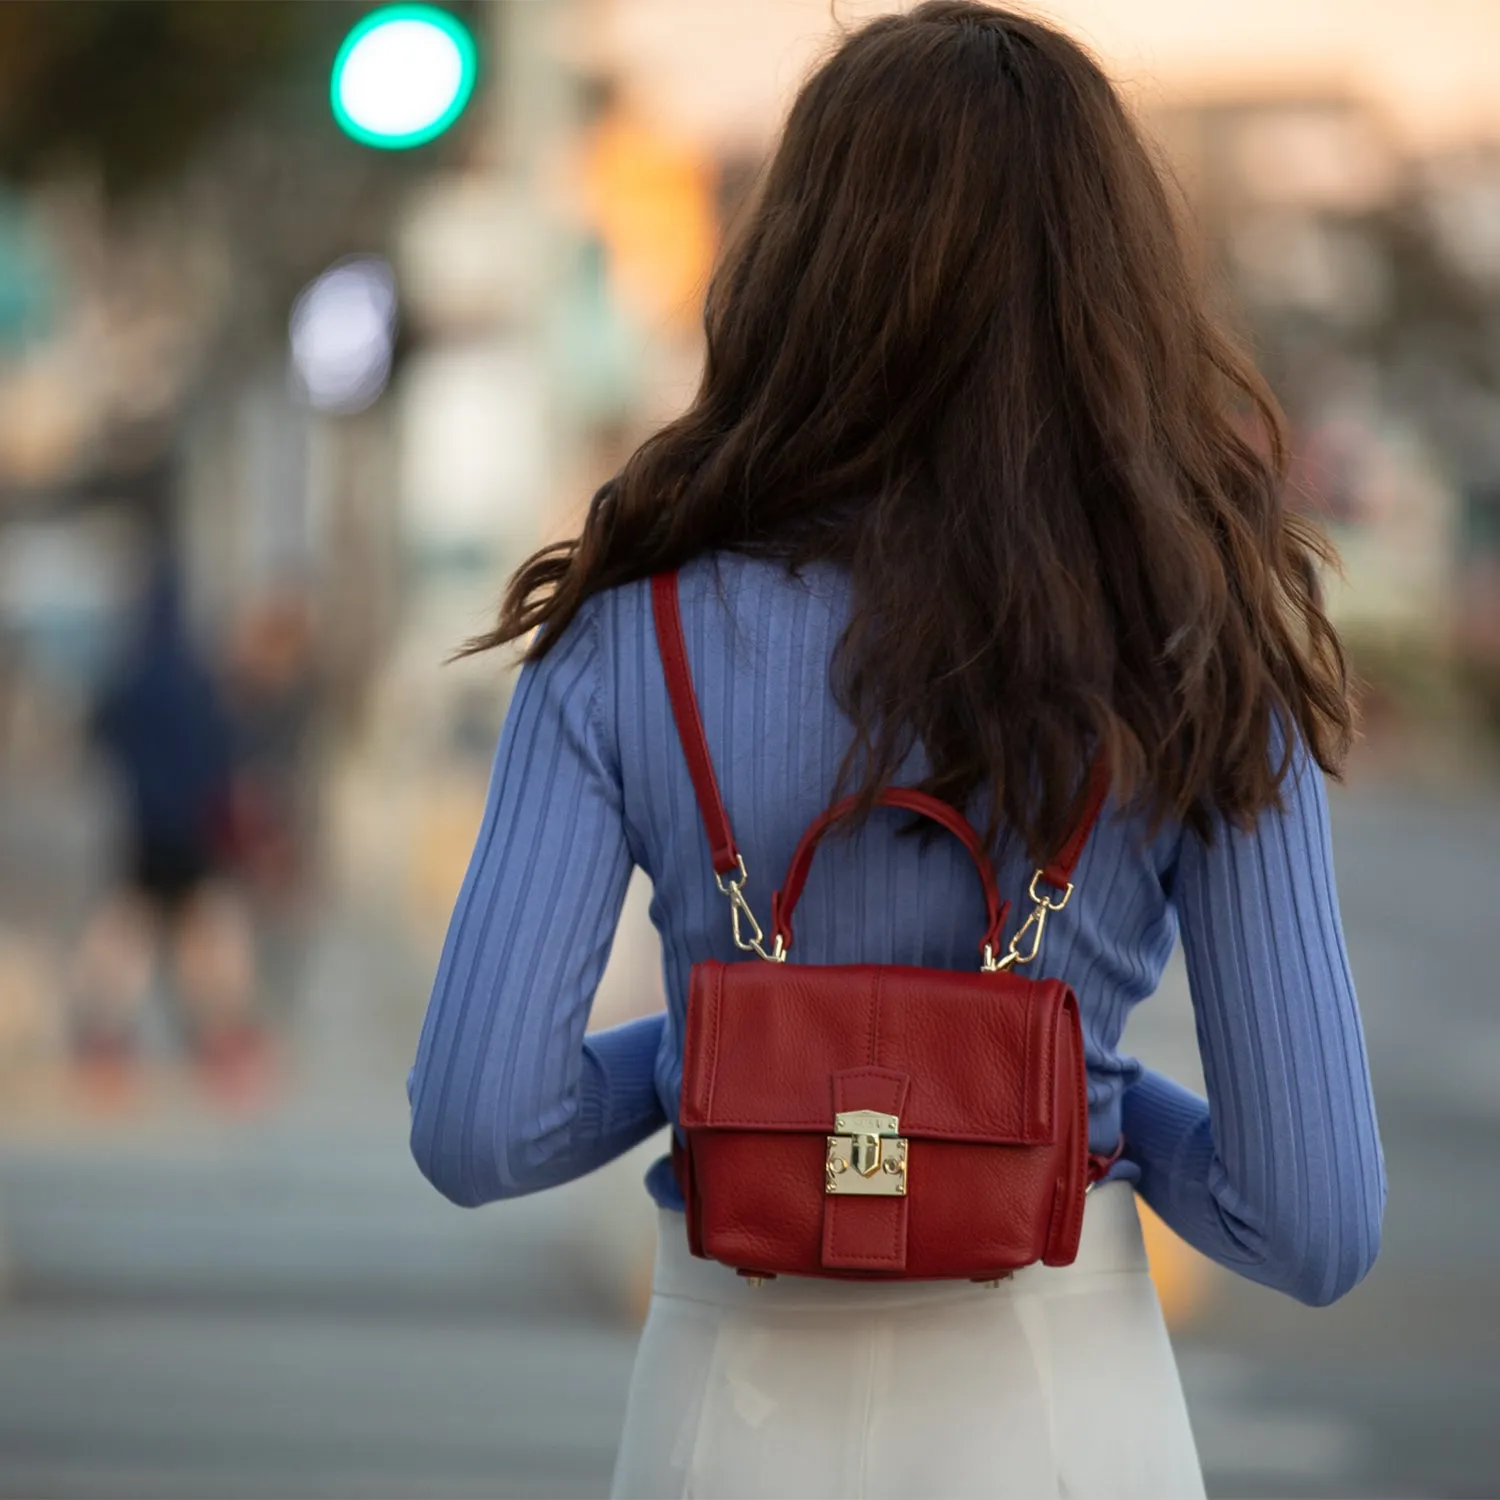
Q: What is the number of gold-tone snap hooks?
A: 2